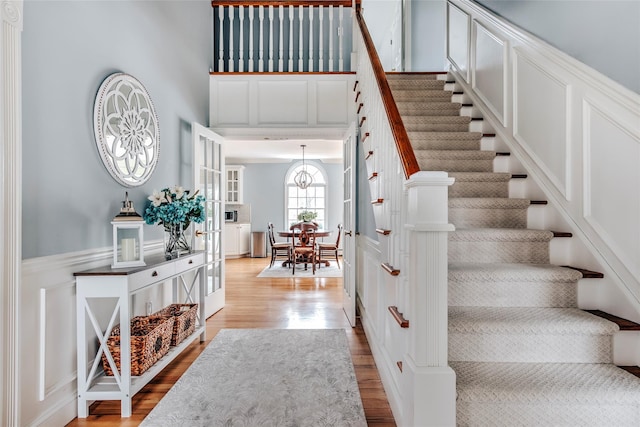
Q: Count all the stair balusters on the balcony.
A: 13